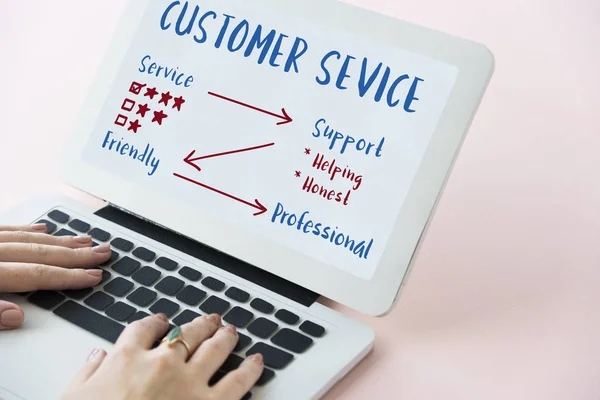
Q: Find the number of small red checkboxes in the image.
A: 3